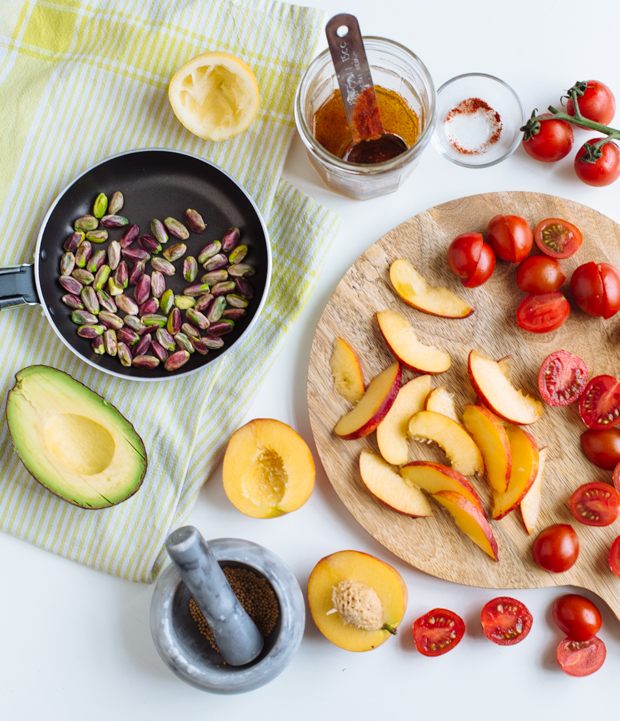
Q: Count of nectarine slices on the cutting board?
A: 15